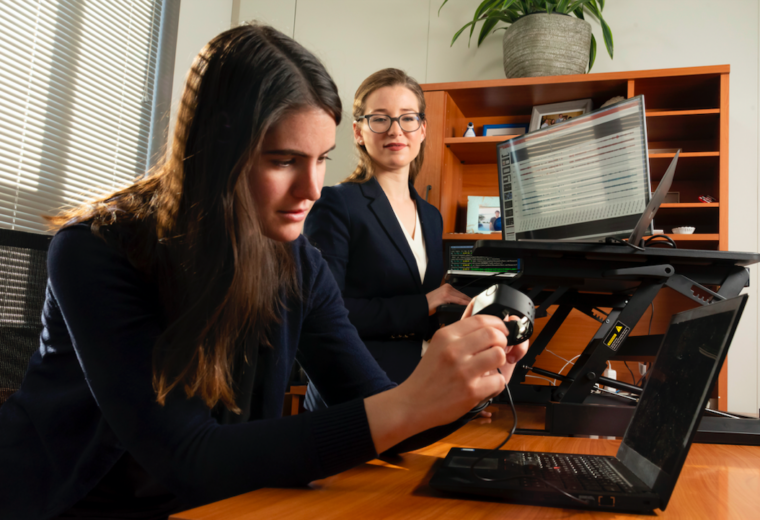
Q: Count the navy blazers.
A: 1